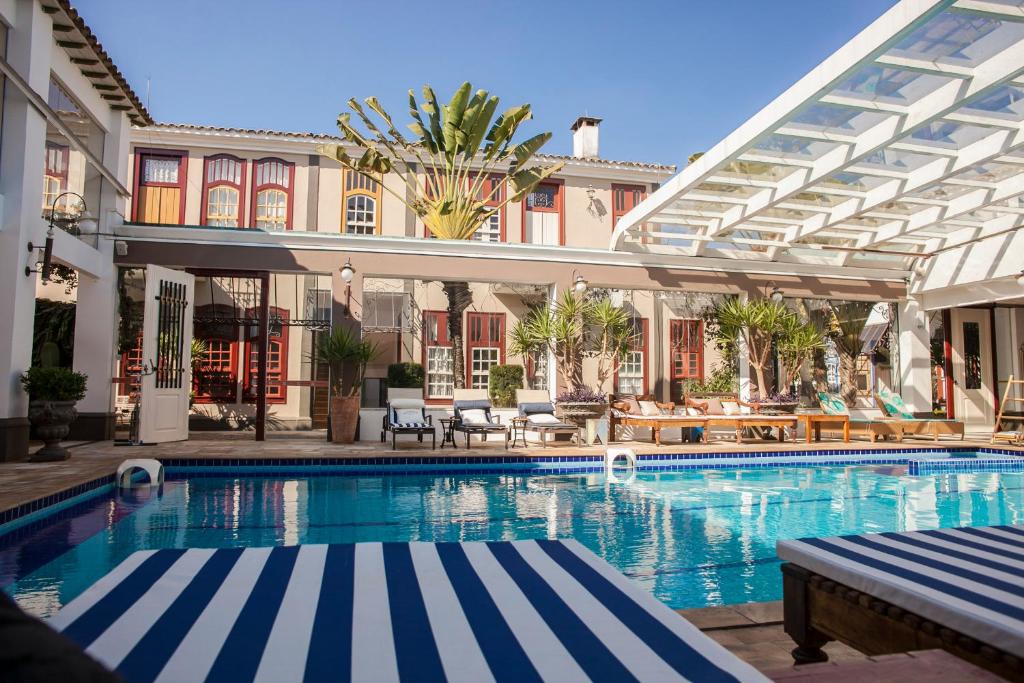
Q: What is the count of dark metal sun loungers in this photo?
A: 3